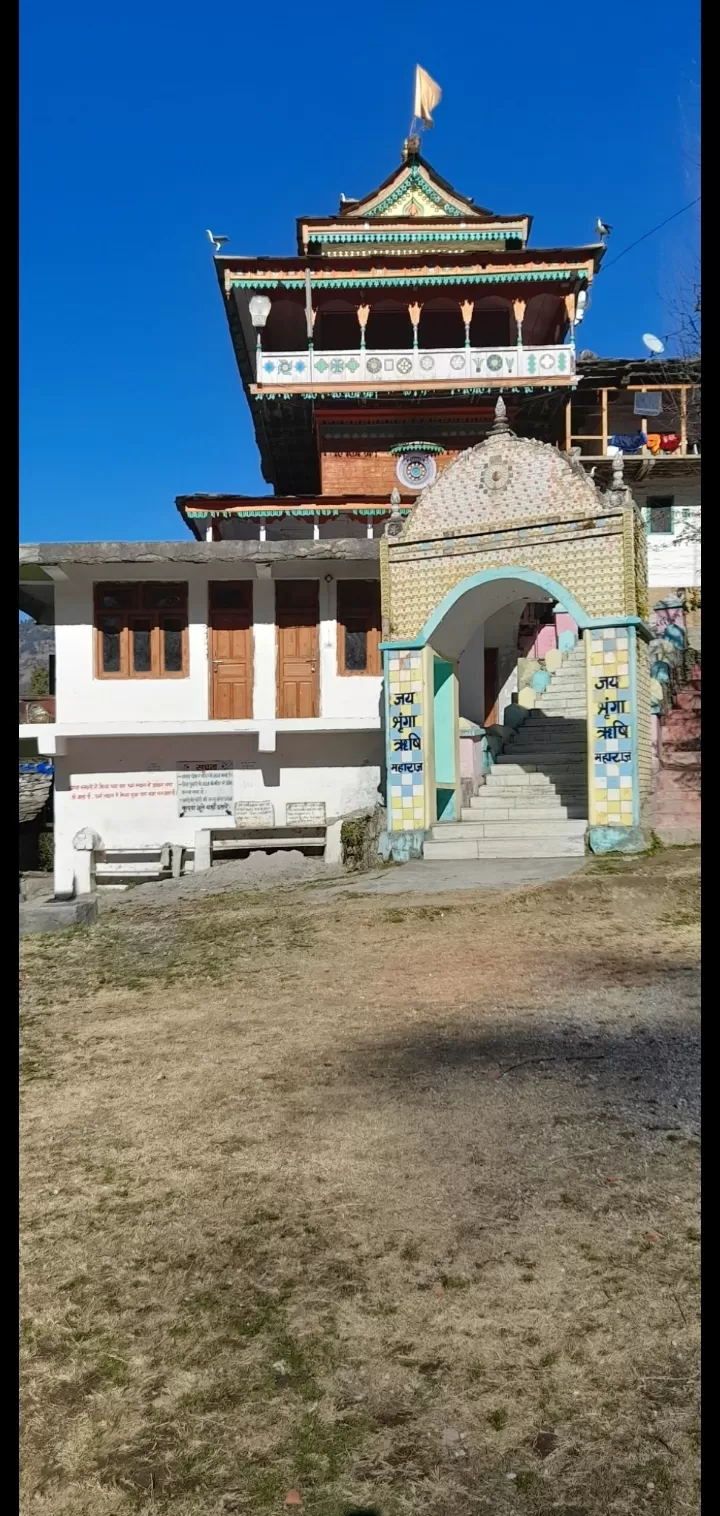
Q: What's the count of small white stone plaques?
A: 2